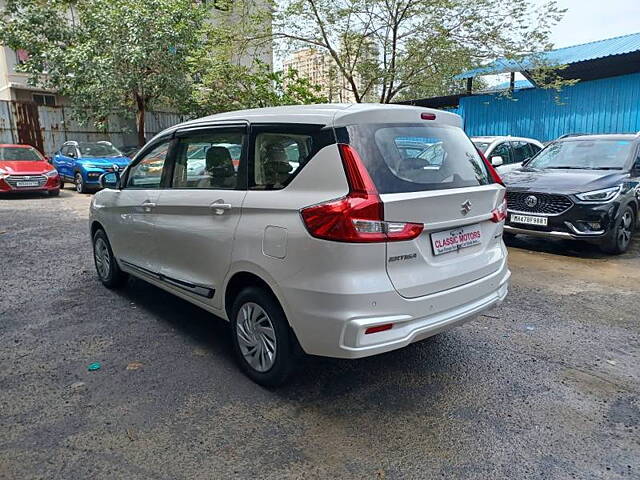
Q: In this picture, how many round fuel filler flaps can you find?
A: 0